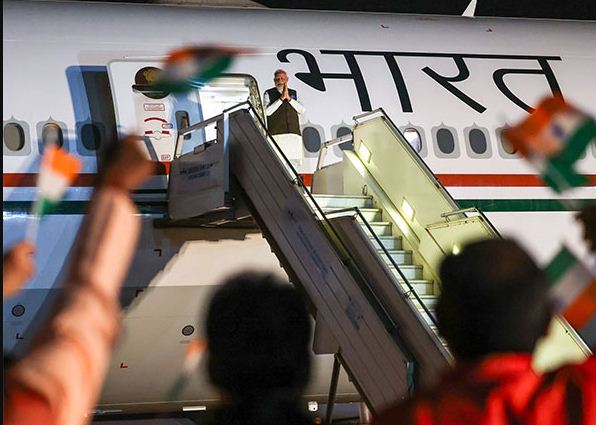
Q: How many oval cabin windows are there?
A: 9